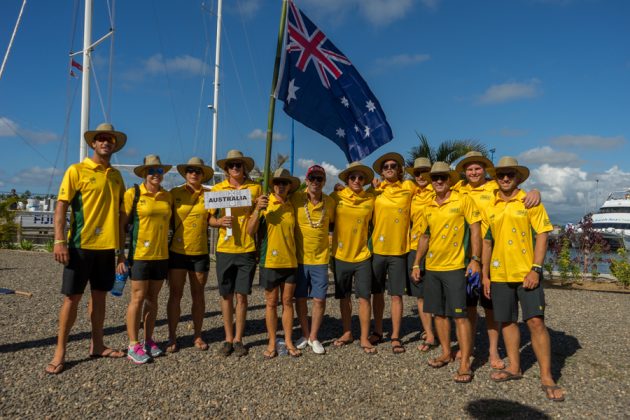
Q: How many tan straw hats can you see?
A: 11